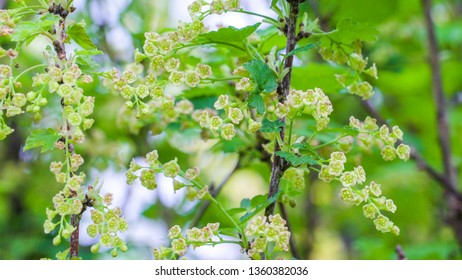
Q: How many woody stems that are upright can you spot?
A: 3